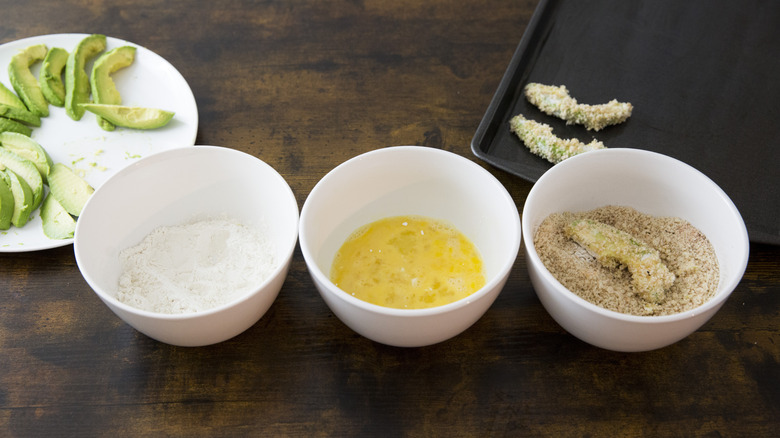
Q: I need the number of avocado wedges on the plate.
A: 13